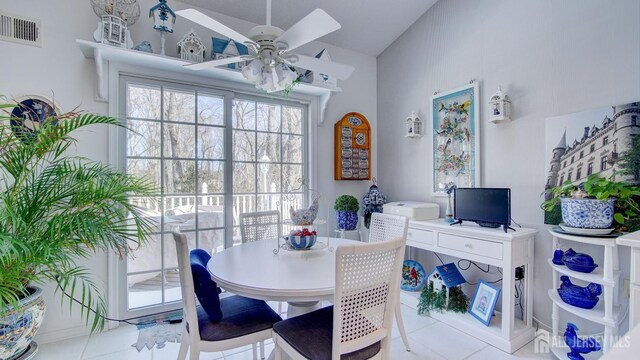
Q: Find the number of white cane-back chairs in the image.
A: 4